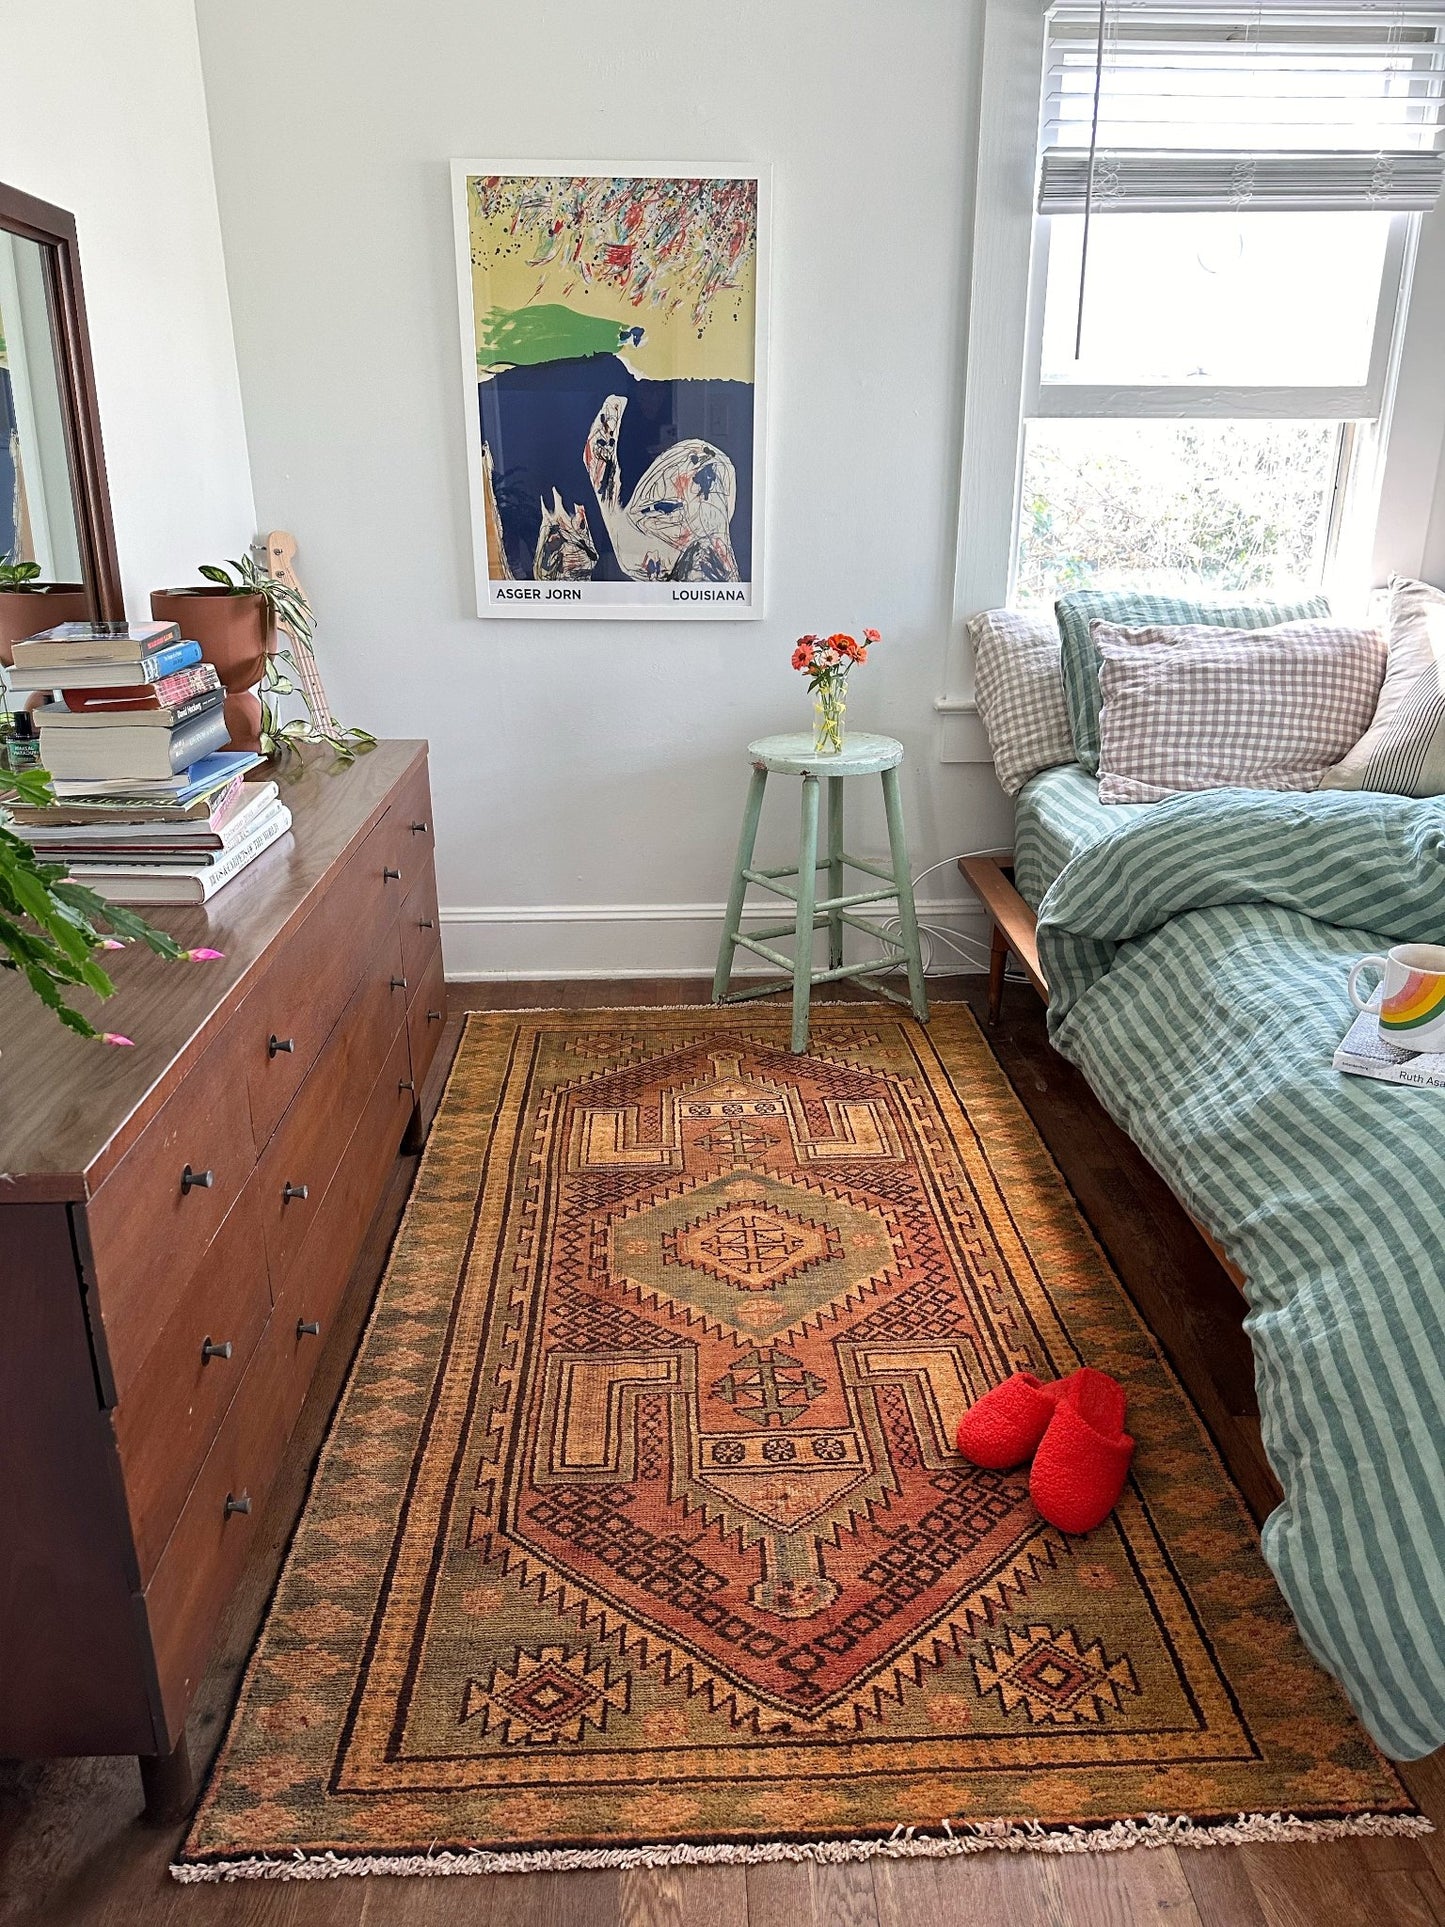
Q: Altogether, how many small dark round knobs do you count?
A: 12